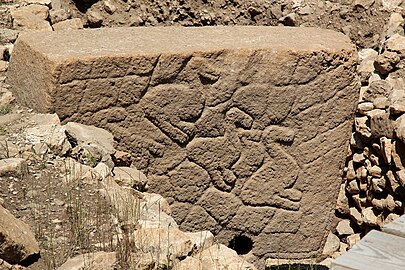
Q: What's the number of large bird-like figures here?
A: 3